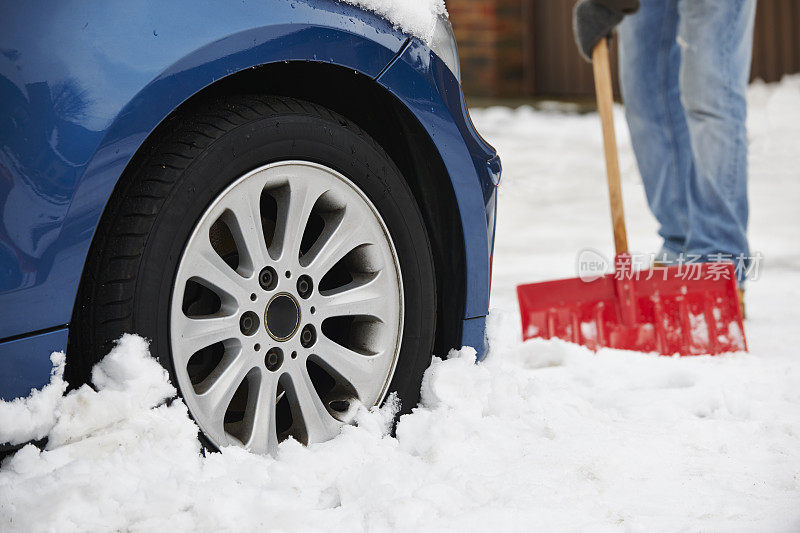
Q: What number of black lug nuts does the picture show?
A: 5